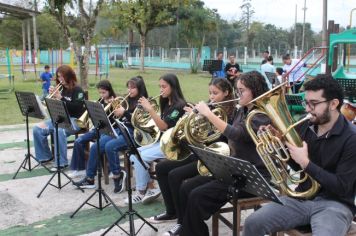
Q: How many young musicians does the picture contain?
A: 7